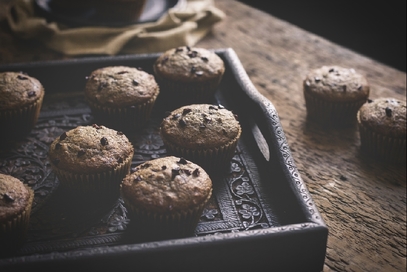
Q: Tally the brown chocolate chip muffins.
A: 9